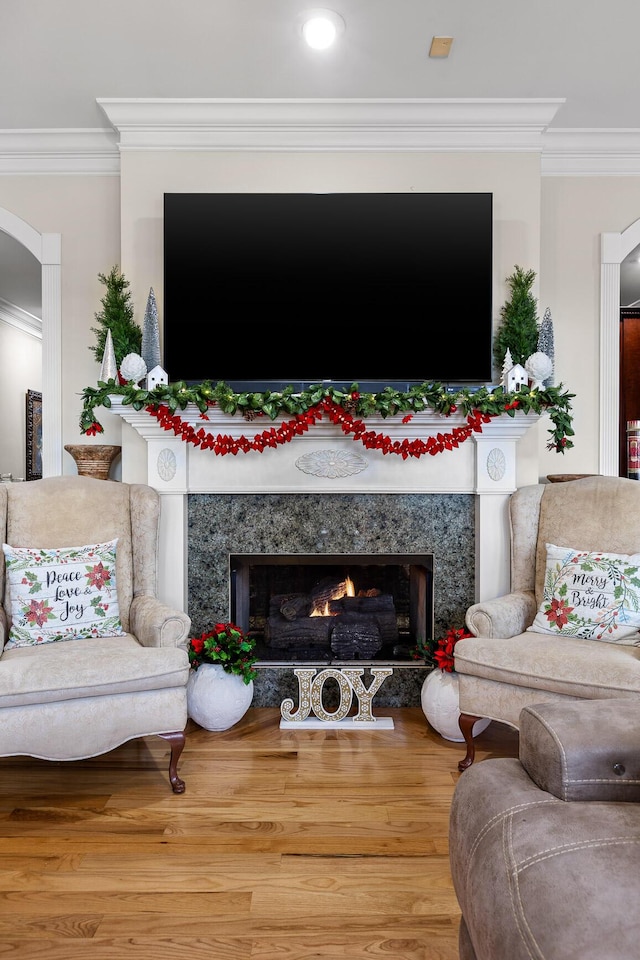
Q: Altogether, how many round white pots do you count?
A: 2